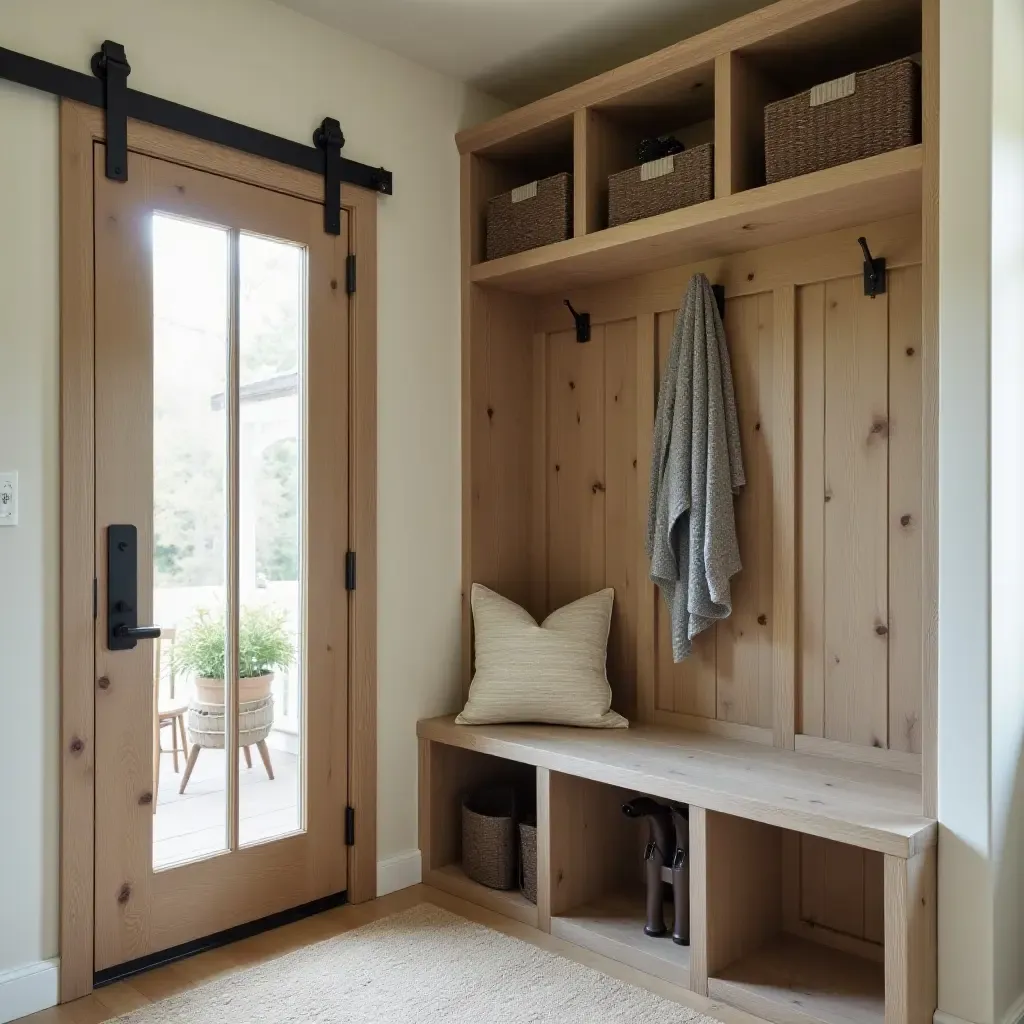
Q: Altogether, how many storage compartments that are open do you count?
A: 6